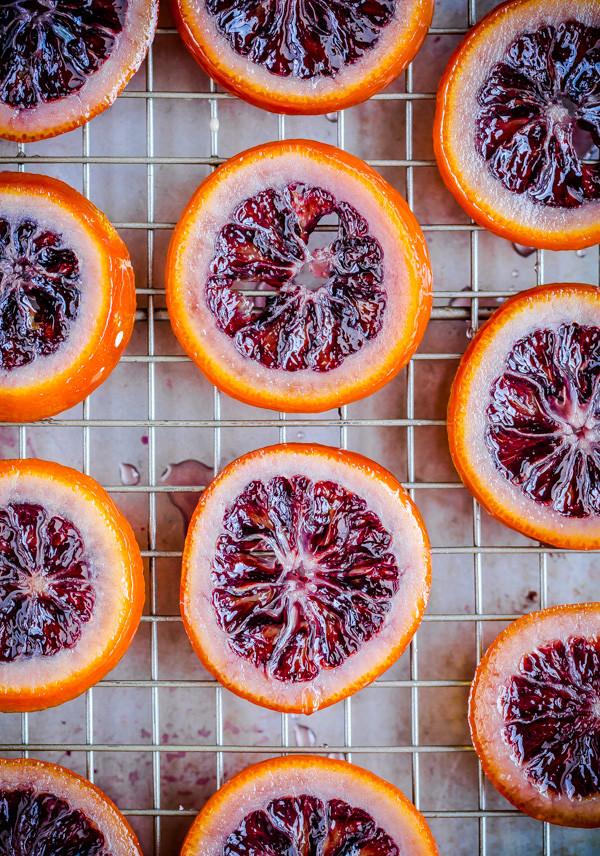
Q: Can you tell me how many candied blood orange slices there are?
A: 11